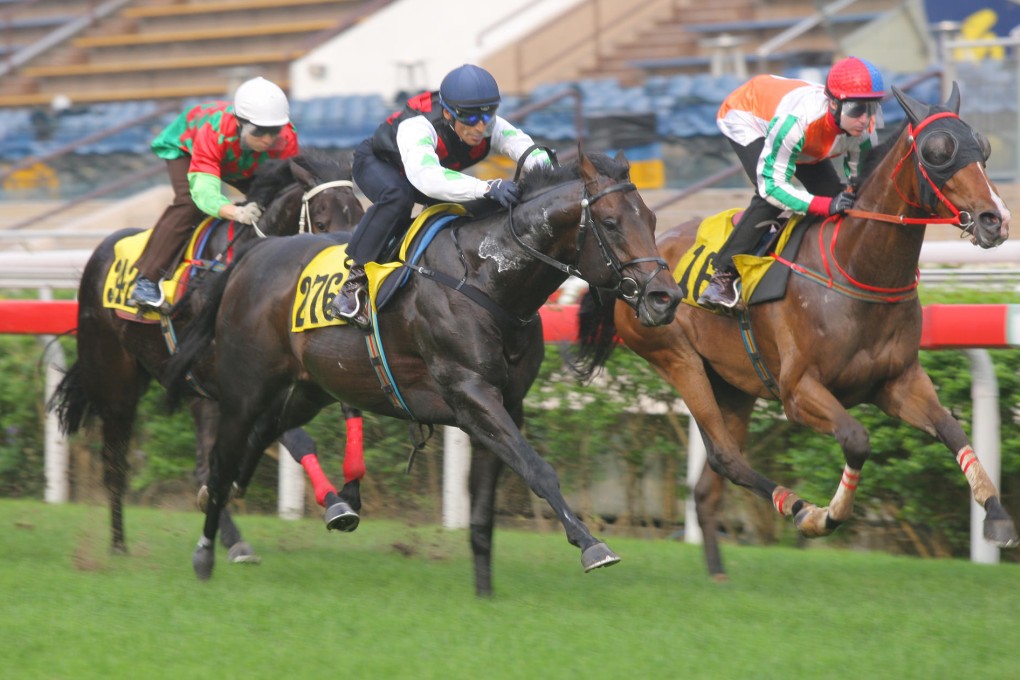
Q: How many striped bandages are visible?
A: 3